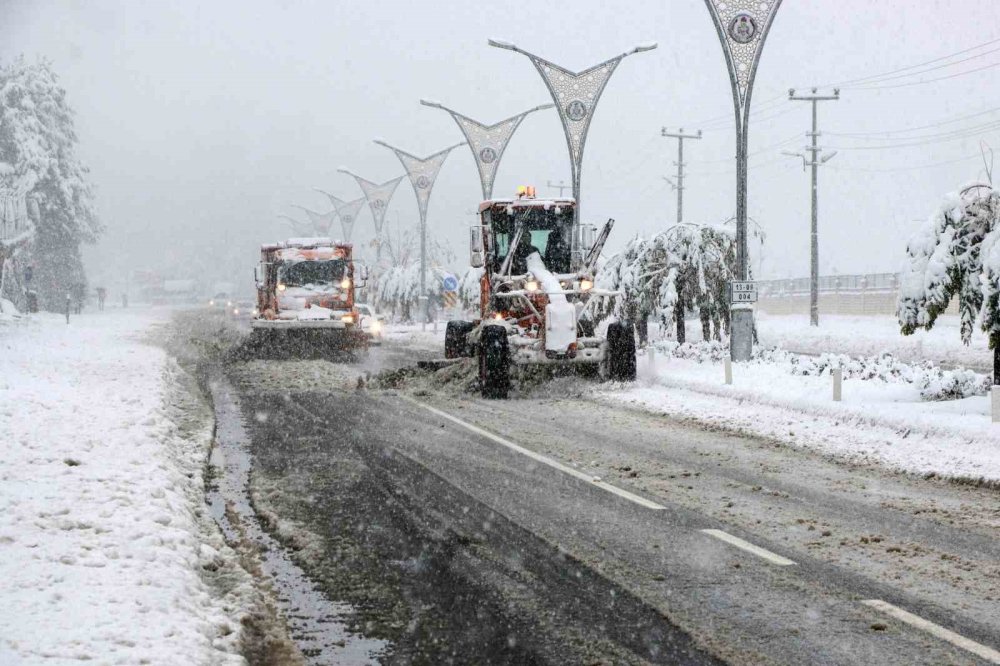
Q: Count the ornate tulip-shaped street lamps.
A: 8